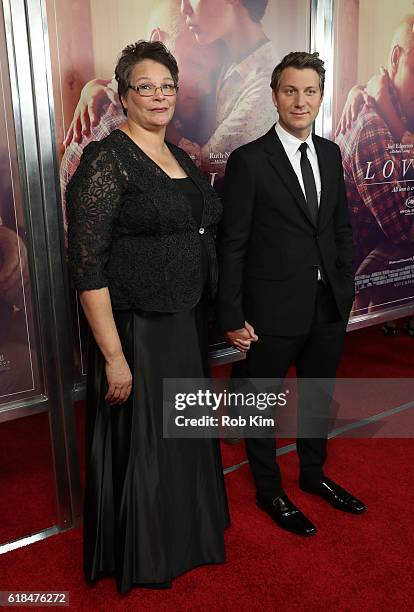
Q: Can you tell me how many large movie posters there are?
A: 3